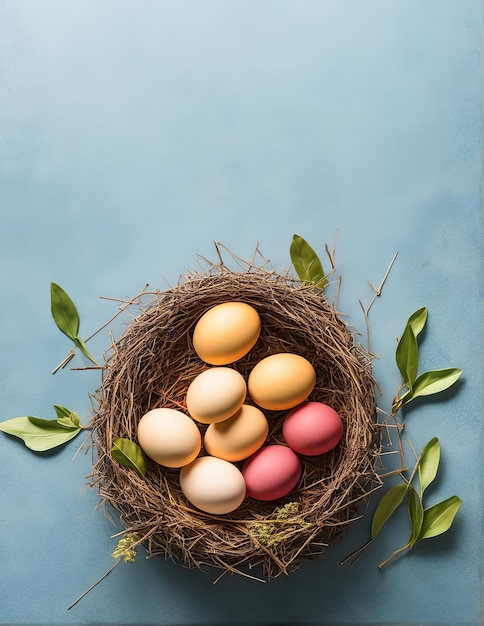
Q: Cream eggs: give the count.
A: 3